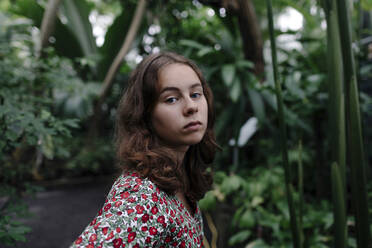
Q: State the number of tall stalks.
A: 3